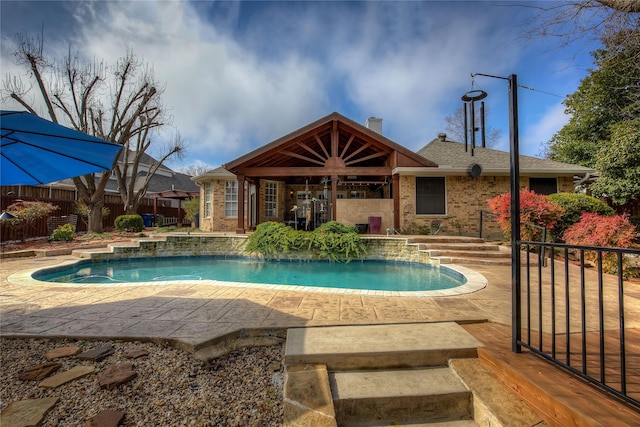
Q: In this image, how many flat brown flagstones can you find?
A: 8